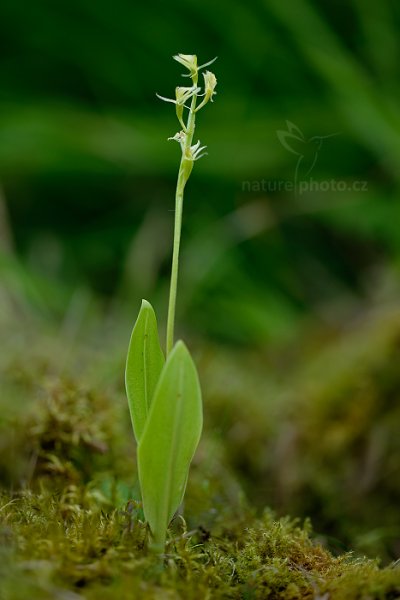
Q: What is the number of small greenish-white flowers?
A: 5